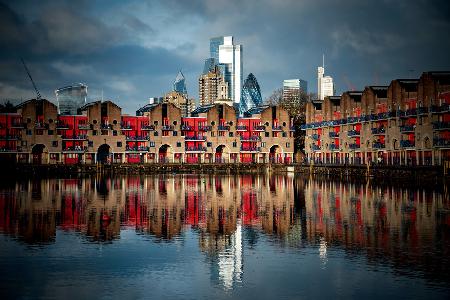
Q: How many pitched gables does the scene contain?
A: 11